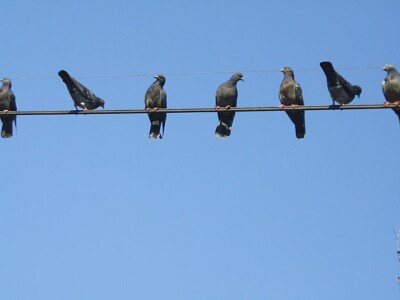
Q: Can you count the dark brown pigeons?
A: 1